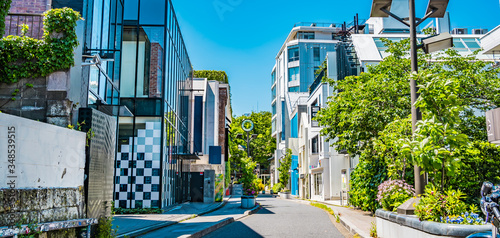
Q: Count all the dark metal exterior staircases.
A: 1